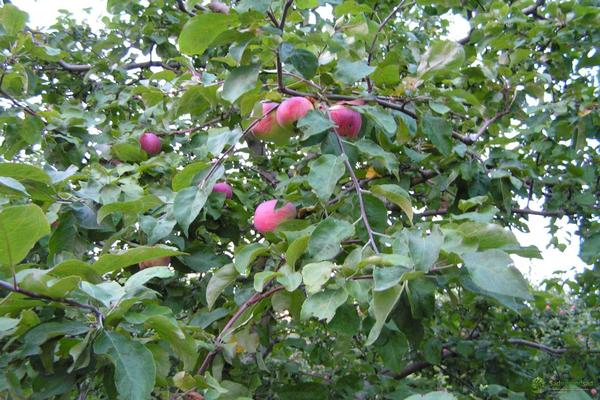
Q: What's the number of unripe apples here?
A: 0